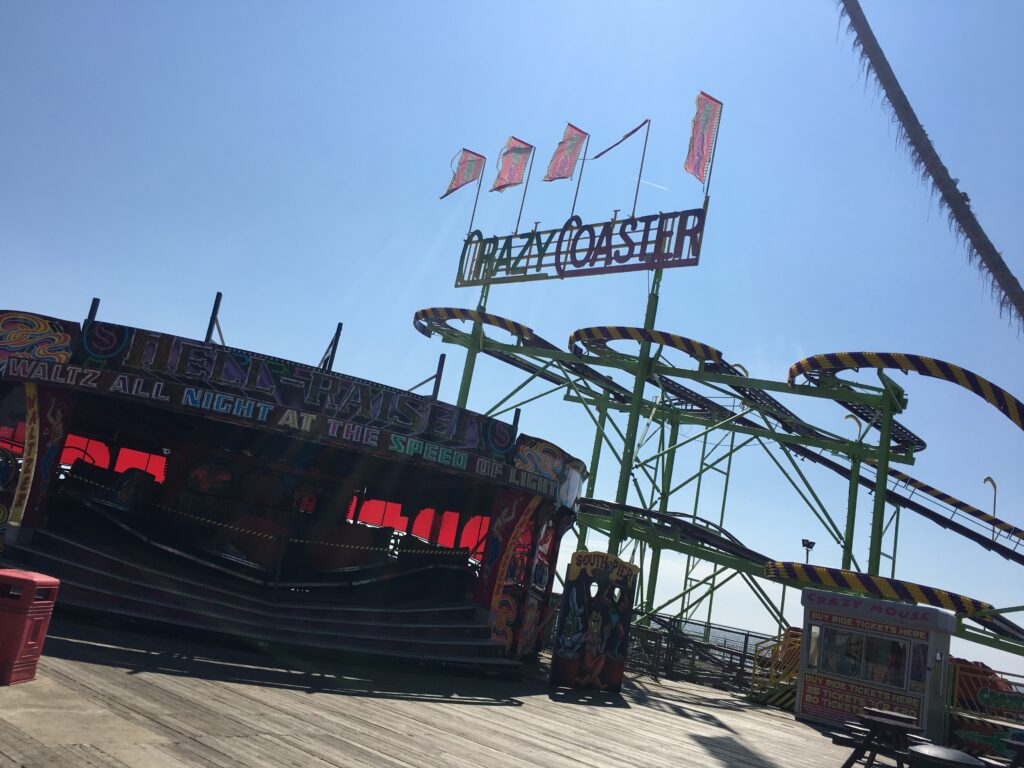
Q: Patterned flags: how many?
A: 4